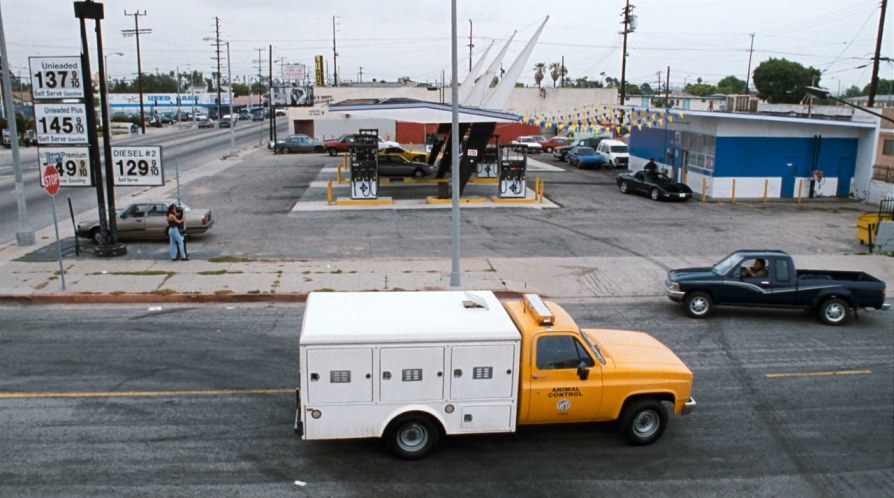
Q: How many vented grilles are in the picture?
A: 3